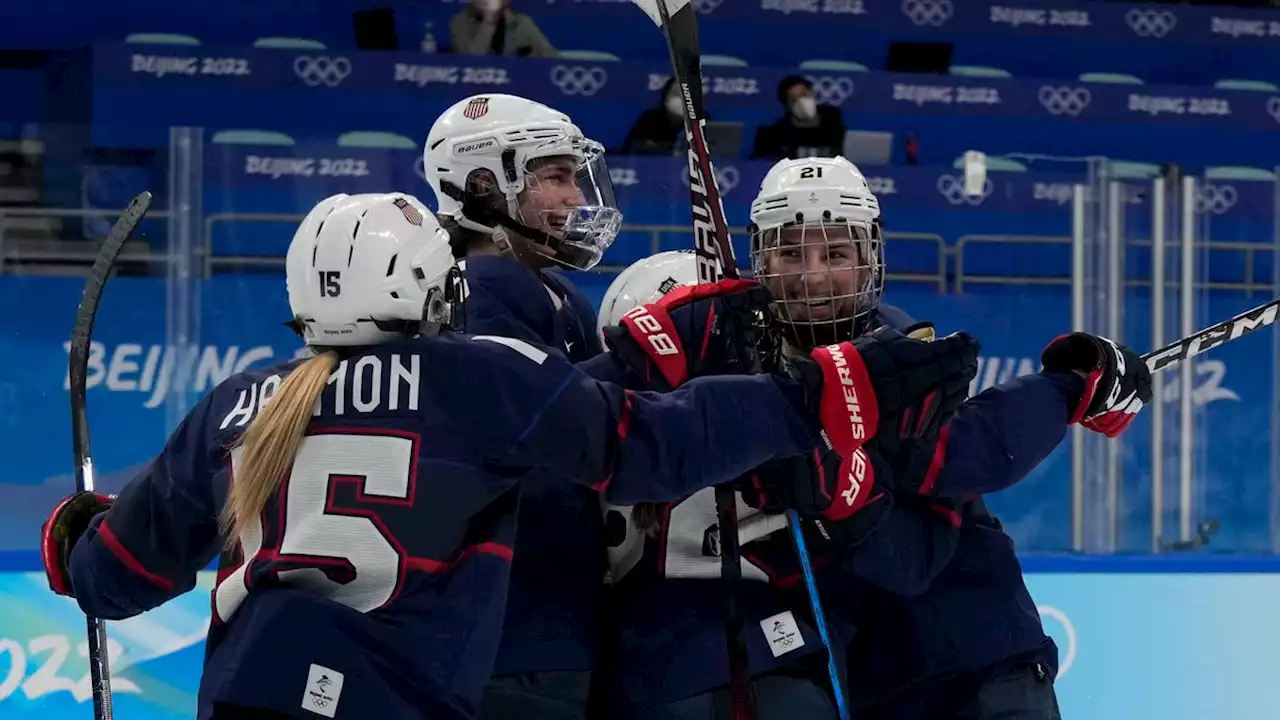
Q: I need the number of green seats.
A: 13